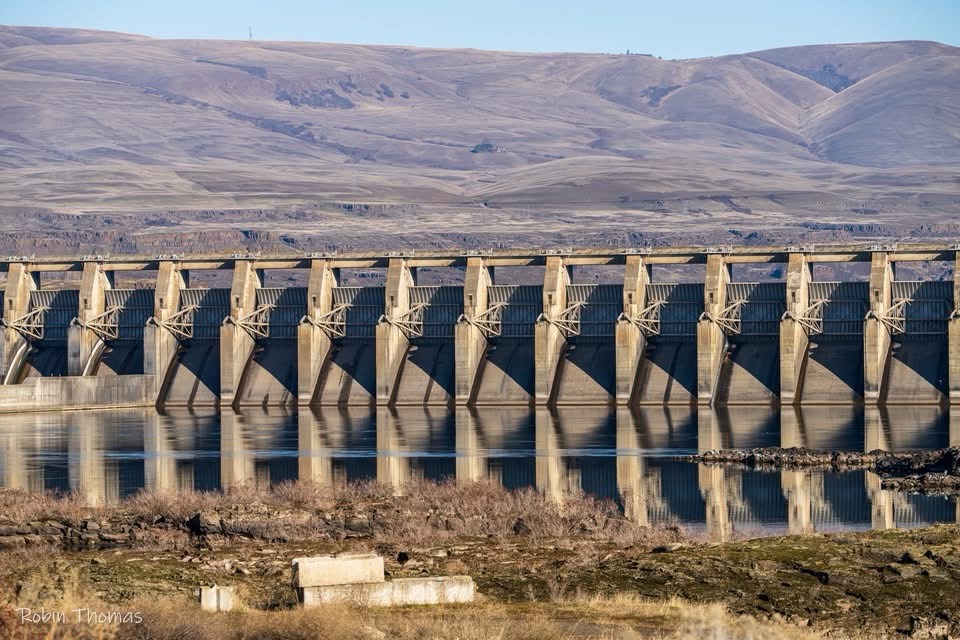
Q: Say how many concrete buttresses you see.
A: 13